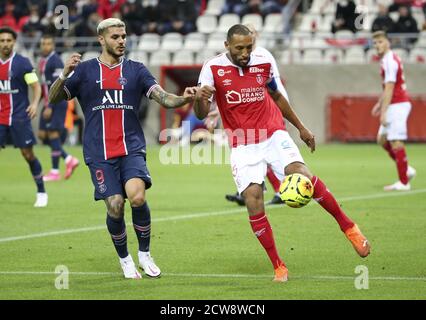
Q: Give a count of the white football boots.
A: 5